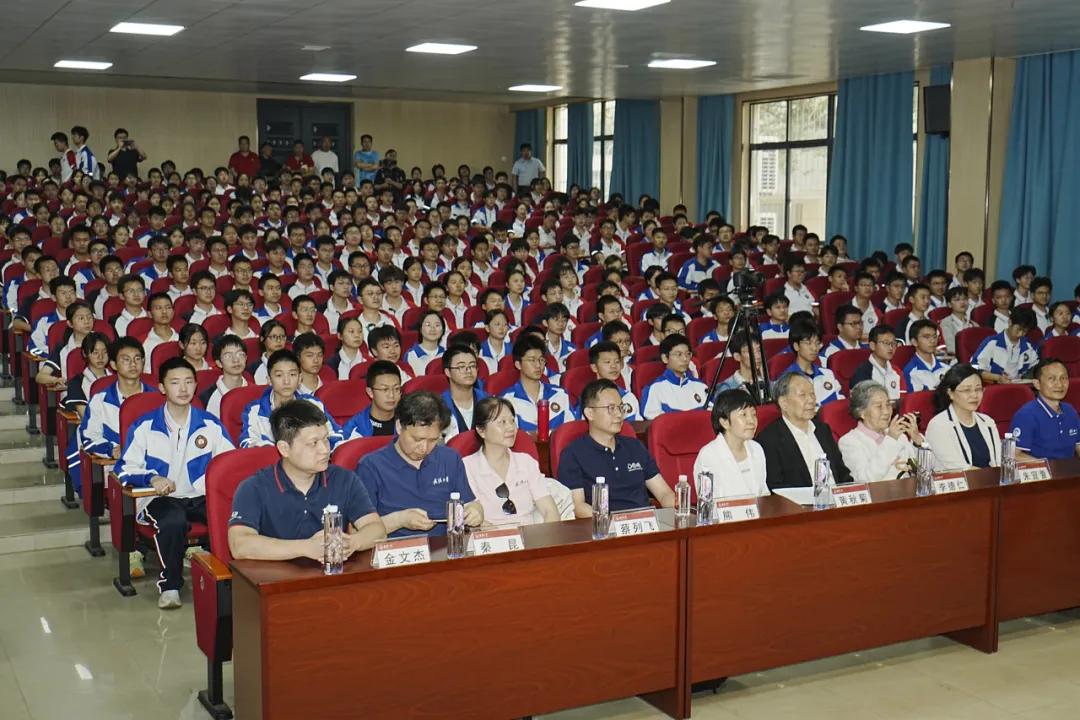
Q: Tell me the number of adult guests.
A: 9